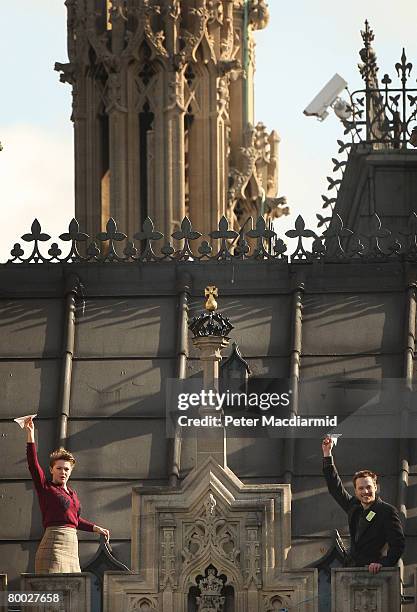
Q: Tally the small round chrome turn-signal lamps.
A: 0